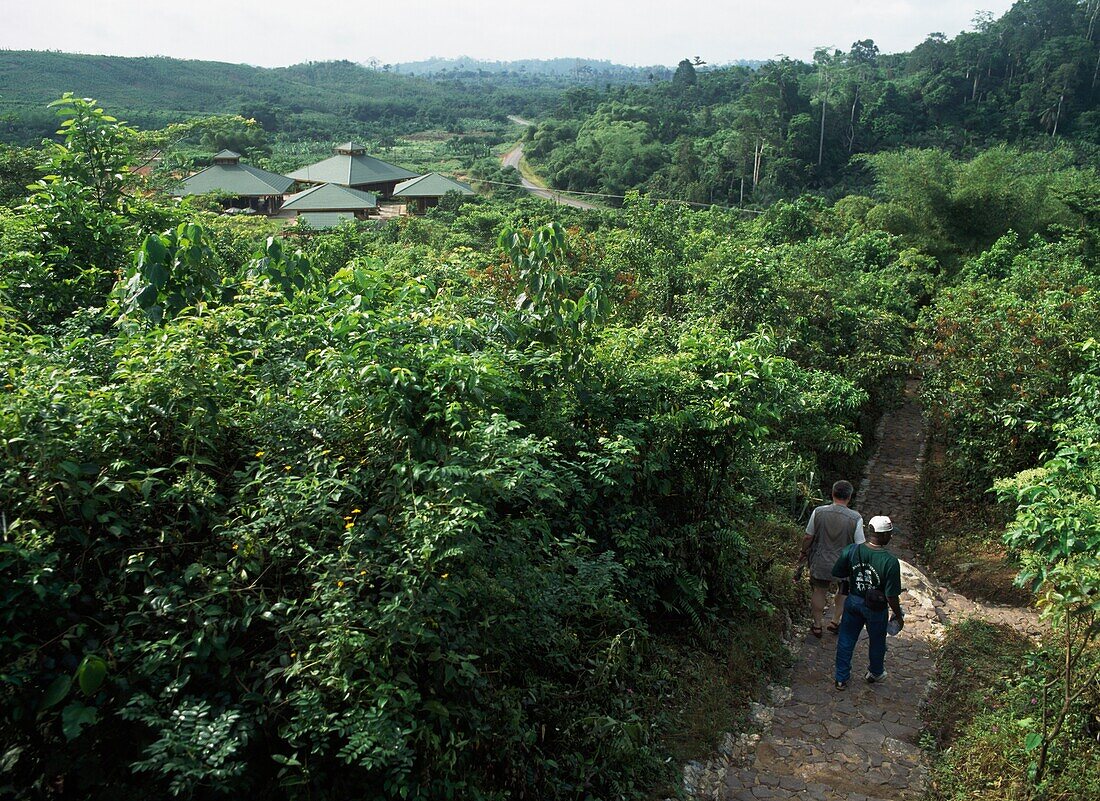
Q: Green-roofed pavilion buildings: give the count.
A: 4